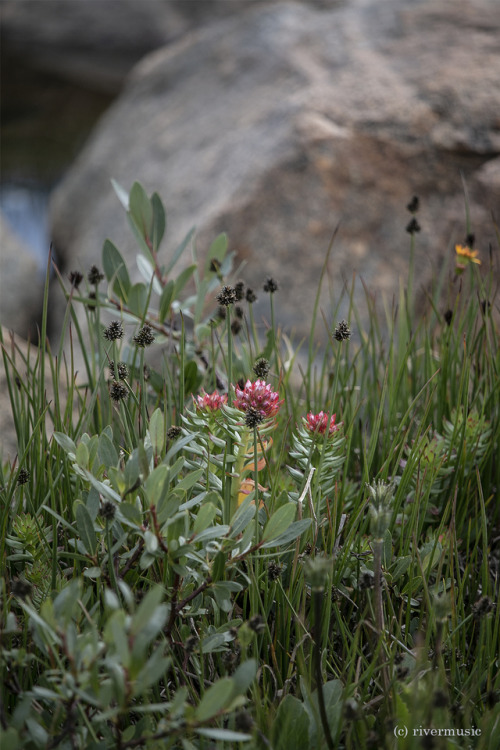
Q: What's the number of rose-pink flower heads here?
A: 3